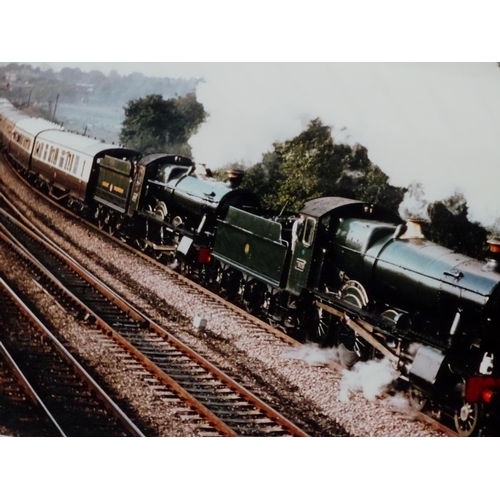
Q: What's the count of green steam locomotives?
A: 2